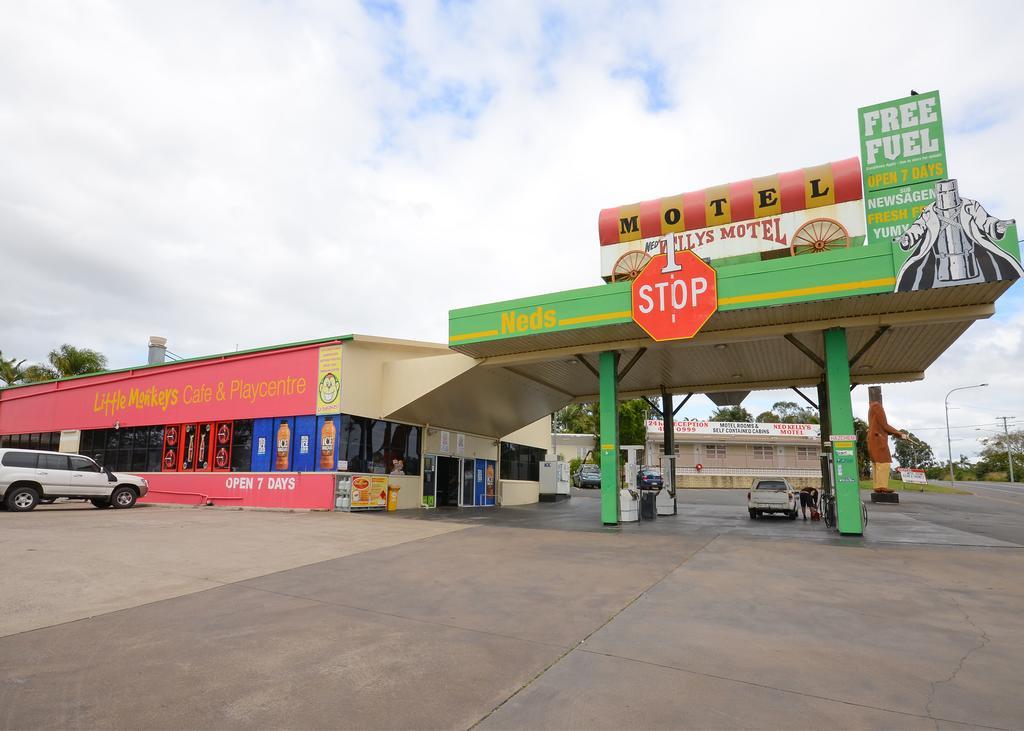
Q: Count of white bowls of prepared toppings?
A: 0